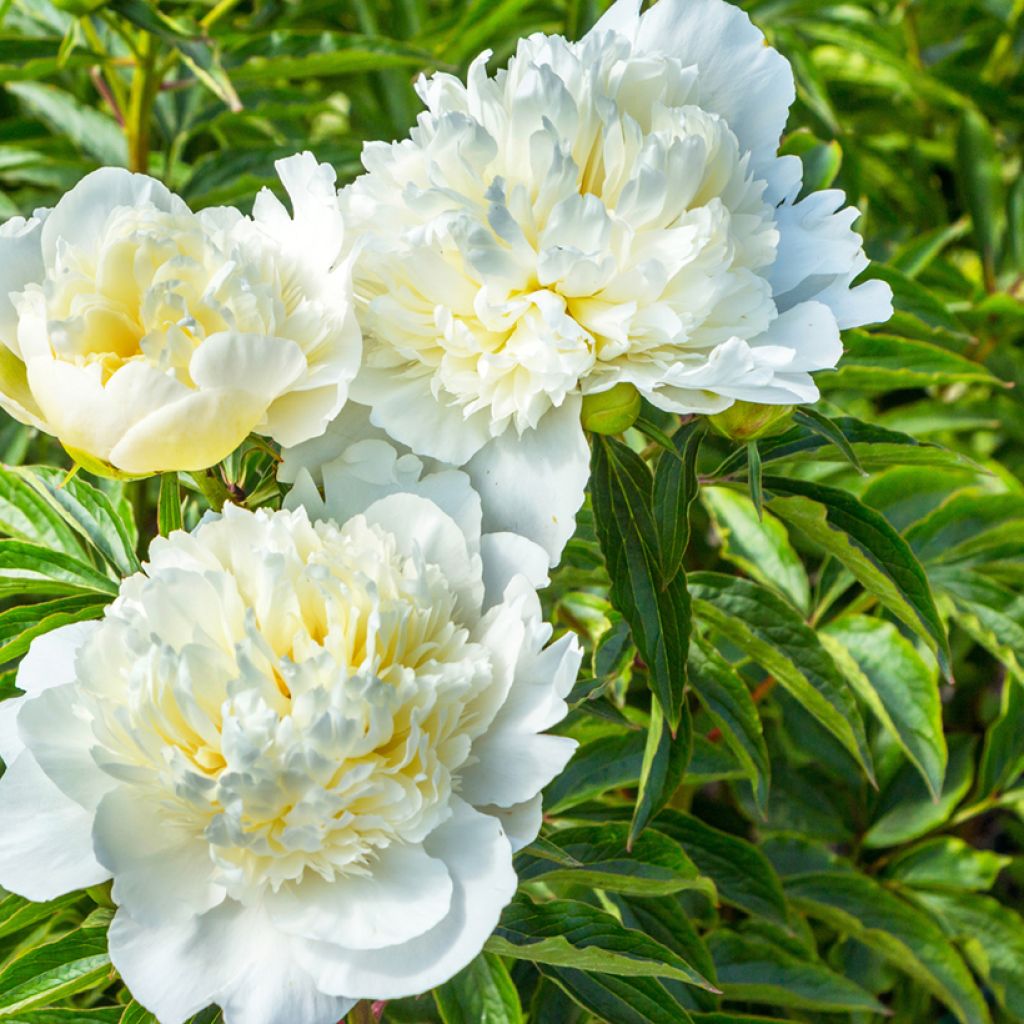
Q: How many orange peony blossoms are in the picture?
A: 0